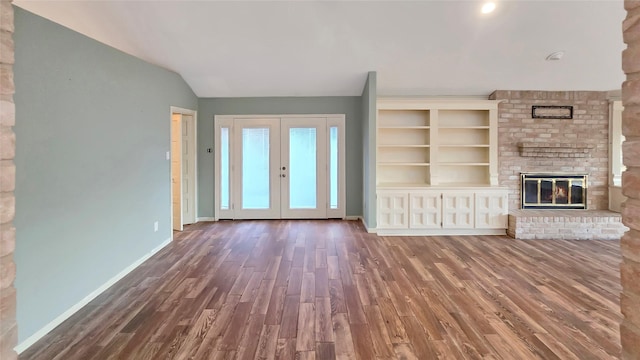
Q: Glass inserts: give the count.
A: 4